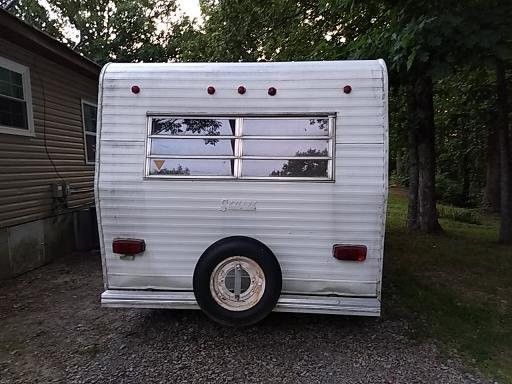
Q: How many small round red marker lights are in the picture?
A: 5